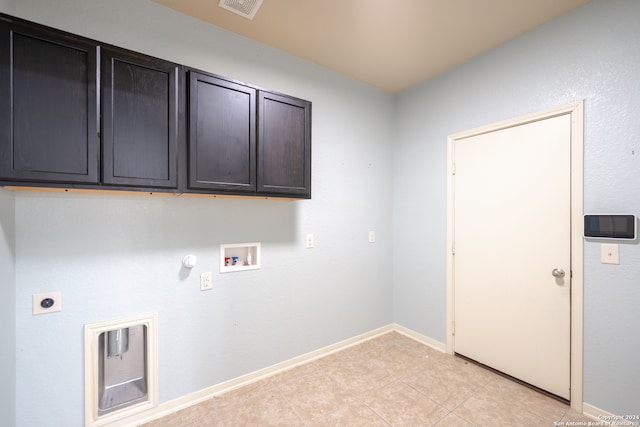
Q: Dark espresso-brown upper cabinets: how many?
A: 4